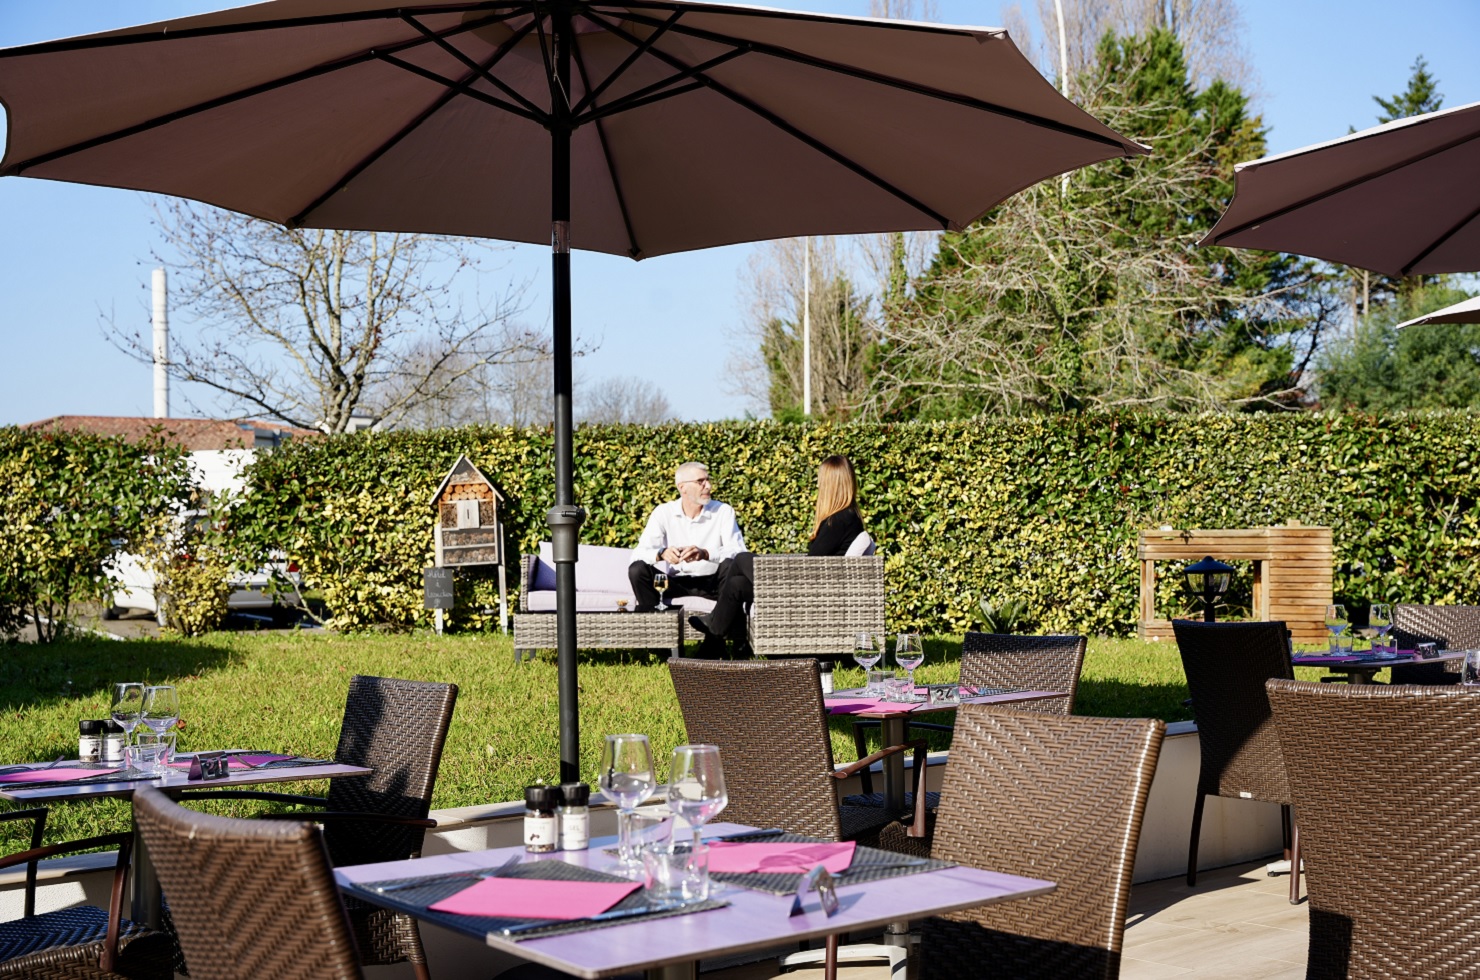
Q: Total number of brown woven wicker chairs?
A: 9